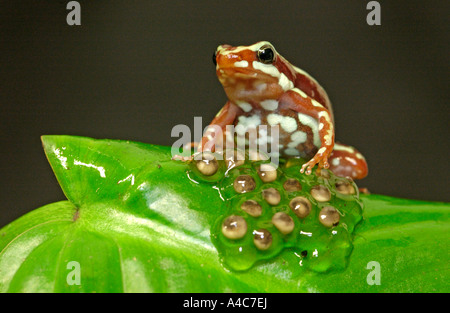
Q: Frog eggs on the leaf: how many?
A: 15